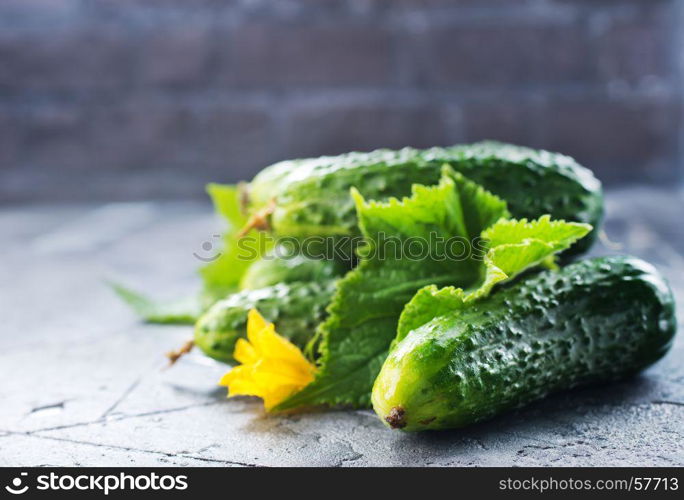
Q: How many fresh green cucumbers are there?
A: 5